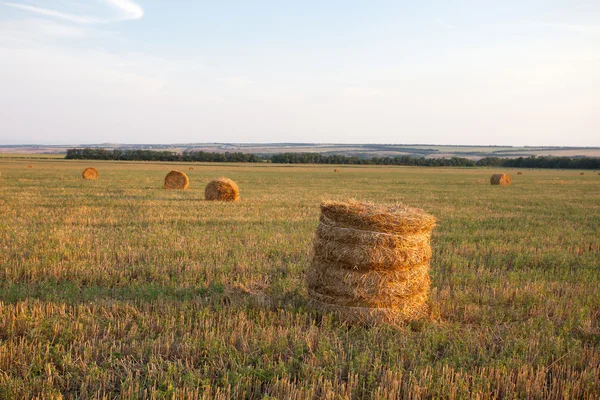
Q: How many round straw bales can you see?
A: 5